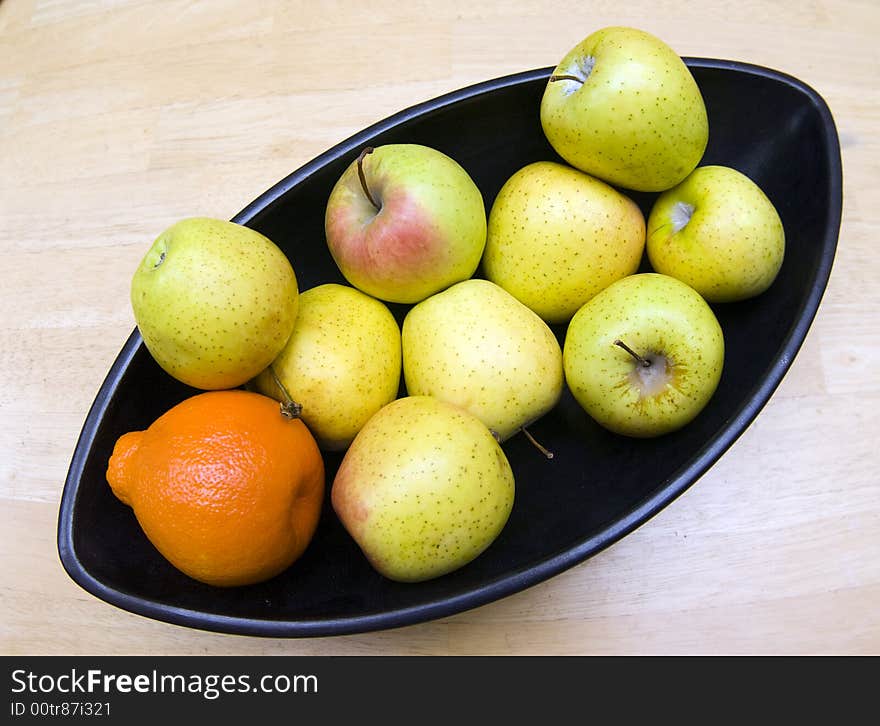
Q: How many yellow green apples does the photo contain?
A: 9